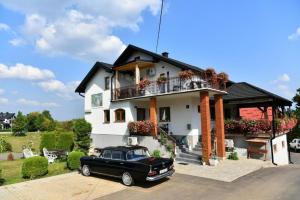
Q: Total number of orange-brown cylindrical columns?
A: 3